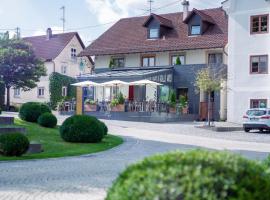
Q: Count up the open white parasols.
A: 3